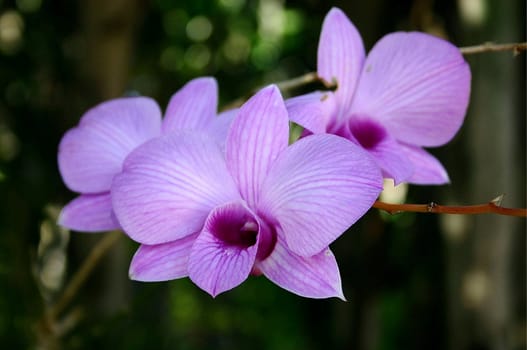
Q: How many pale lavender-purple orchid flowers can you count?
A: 3